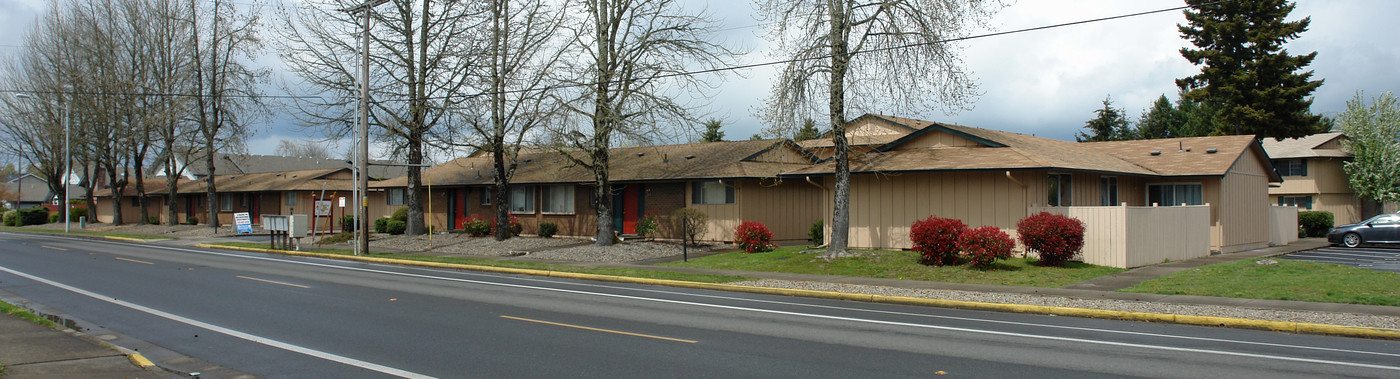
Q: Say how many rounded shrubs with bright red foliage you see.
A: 4